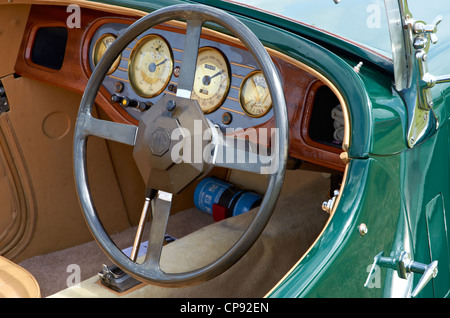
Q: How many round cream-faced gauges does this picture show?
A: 4